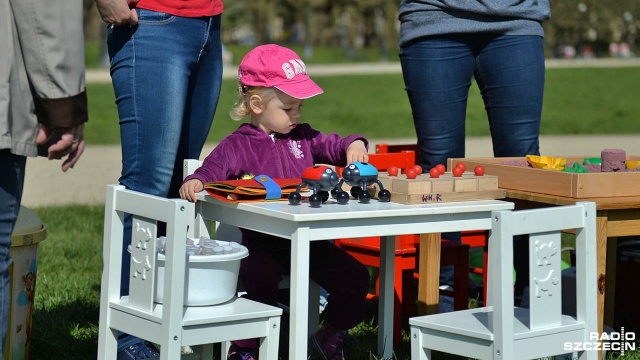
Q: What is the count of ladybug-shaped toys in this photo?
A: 2